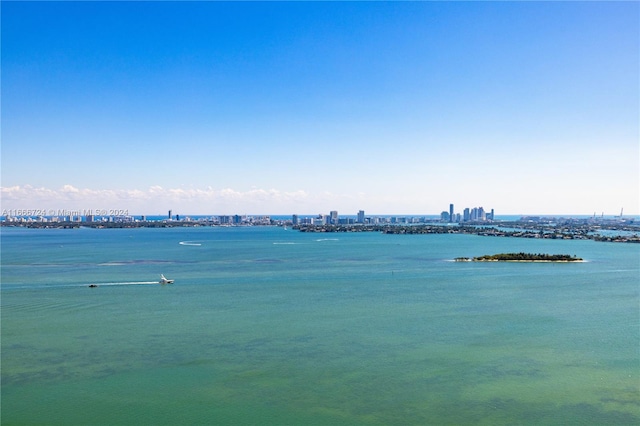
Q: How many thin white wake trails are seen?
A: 4